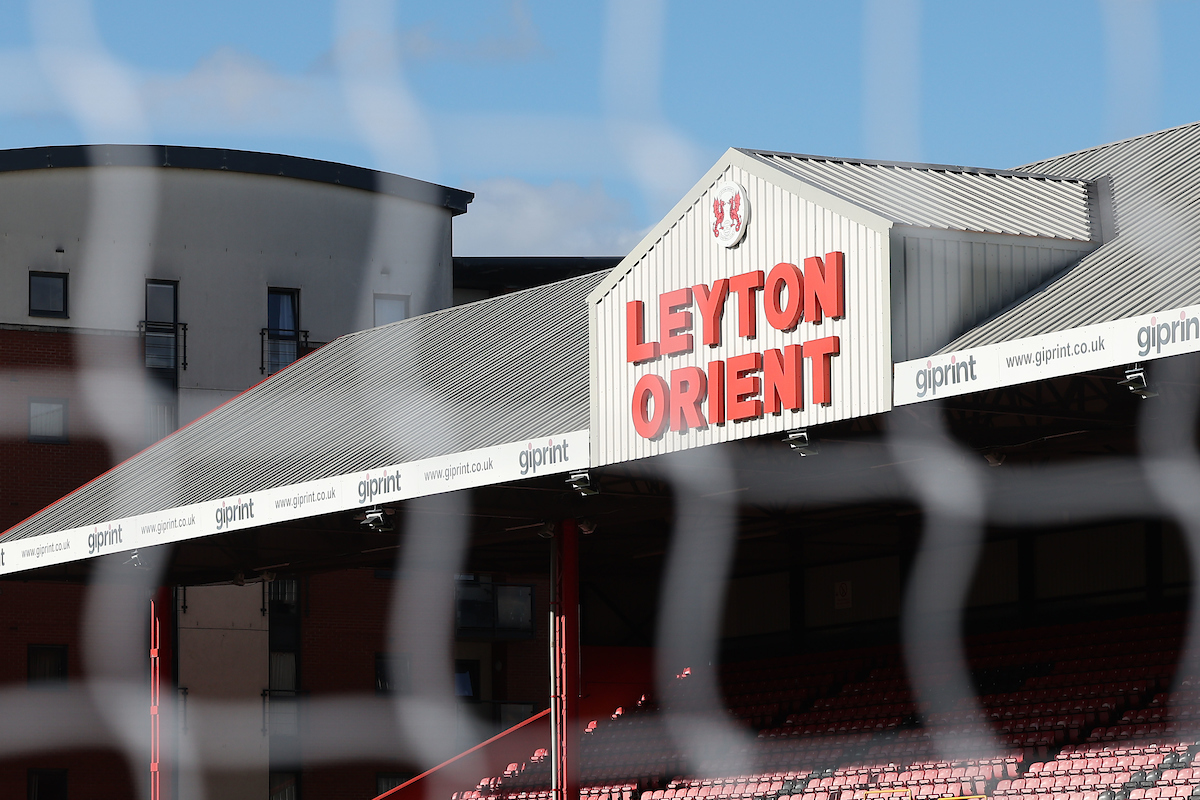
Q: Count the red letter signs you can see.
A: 12